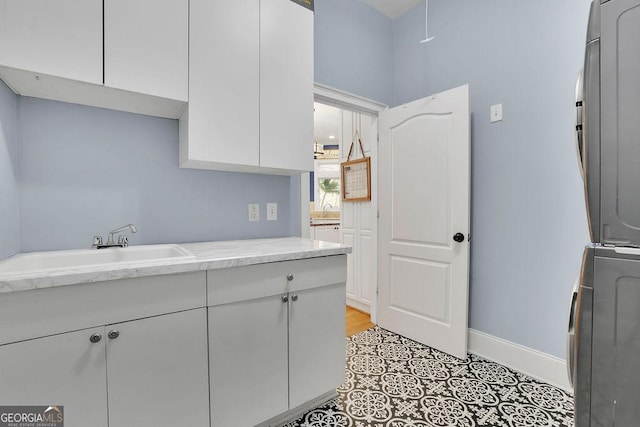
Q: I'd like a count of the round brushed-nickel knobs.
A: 5